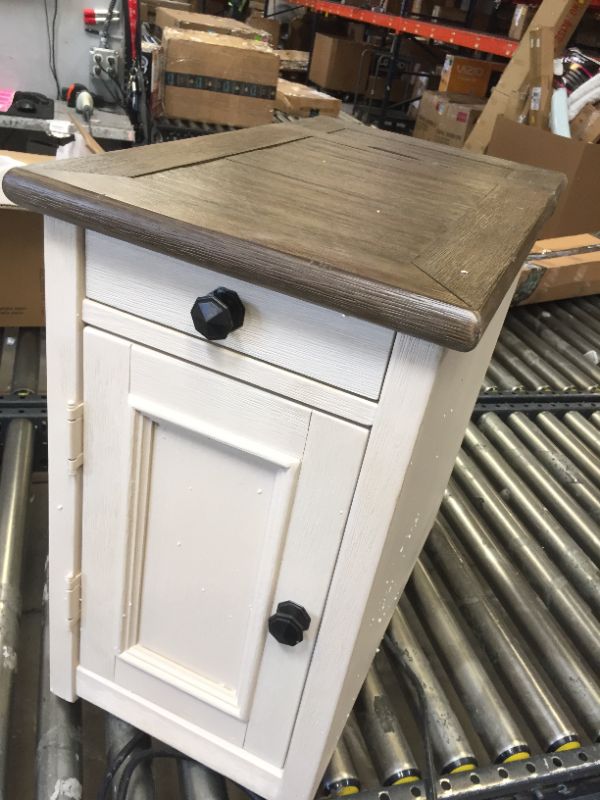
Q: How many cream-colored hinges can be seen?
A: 2